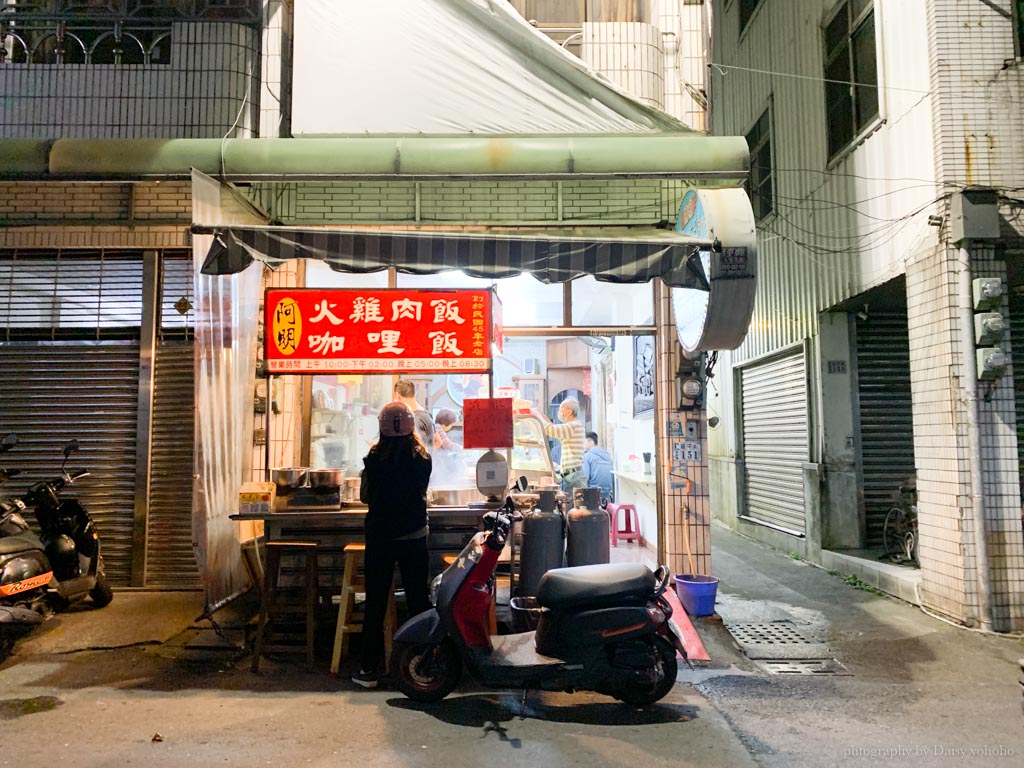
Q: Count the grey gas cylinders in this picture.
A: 2